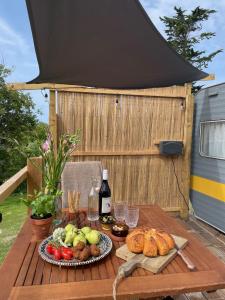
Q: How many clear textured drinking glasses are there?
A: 2